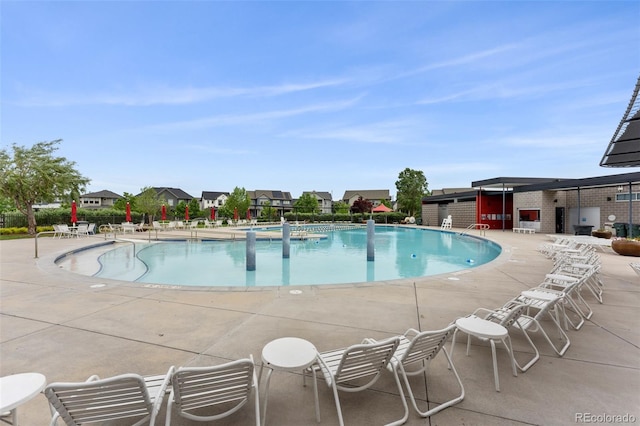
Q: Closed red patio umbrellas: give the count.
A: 7